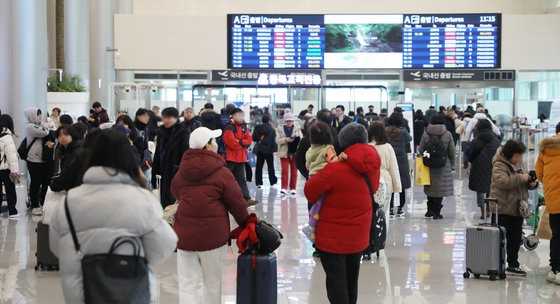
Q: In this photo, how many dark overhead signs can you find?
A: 2